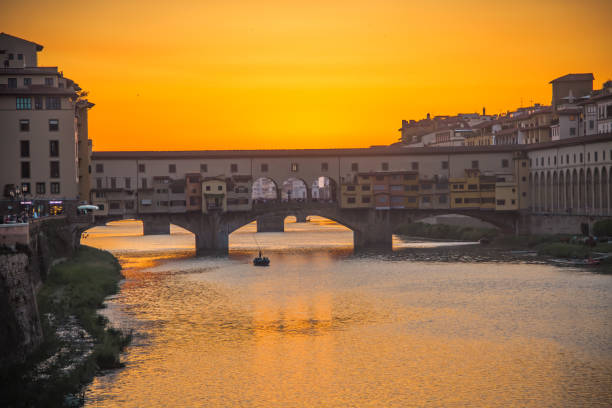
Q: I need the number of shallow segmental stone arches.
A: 3